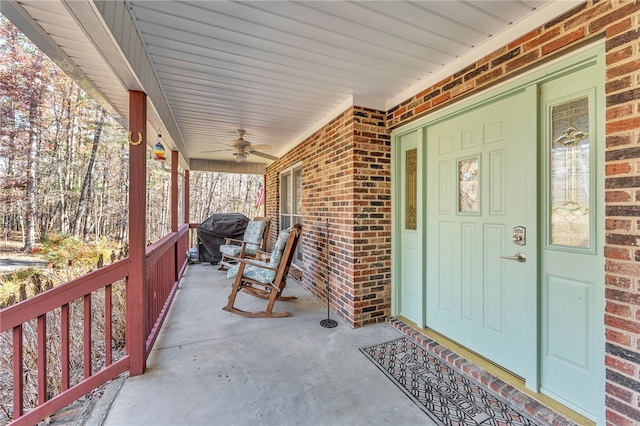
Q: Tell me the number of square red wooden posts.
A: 3